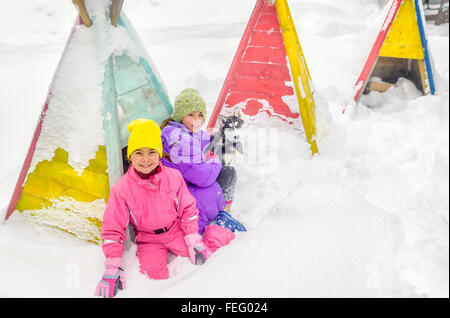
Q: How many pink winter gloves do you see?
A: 2